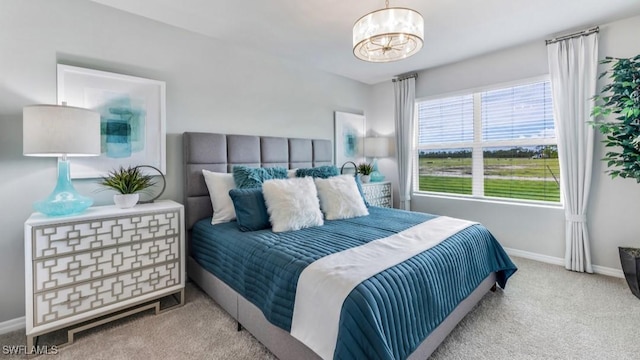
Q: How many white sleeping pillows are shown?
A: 2